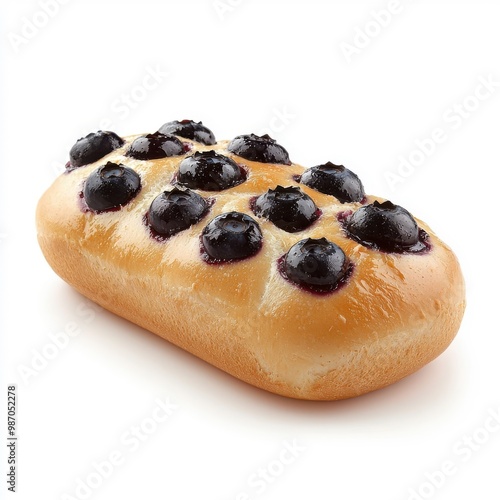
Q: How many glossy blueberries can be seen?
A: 12